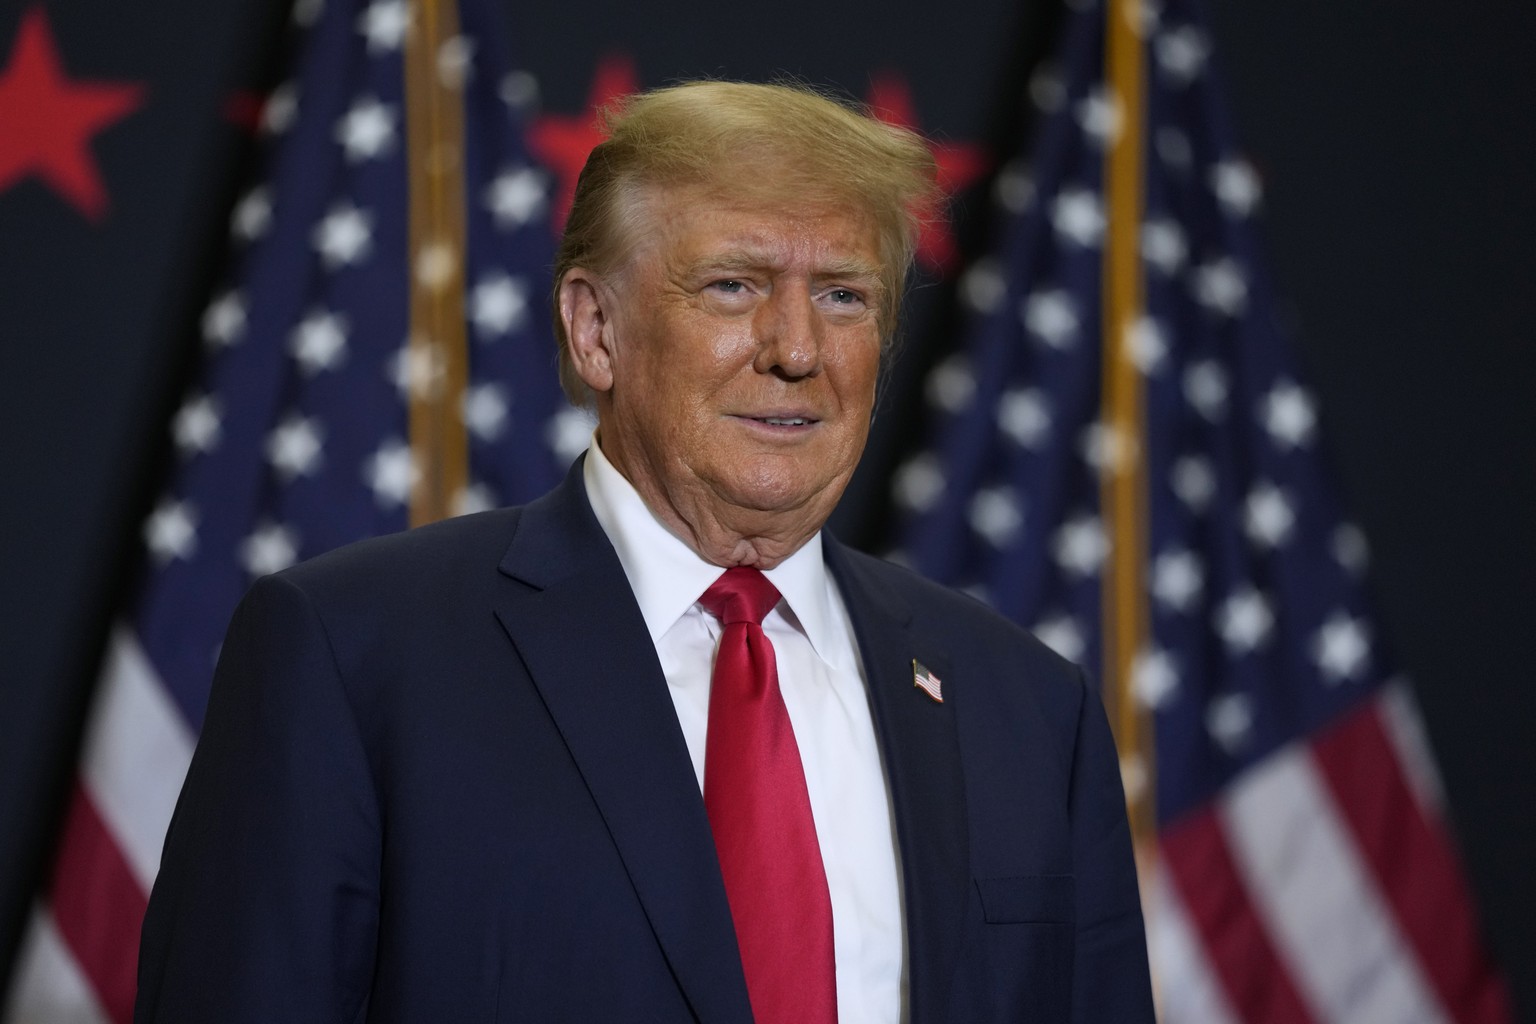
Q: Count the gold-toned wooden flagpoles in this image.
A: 2